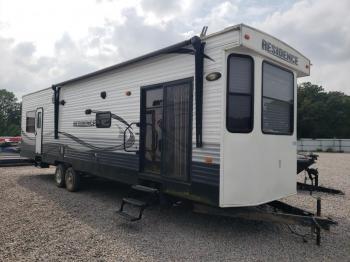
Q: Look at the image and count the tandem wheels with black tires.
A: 2